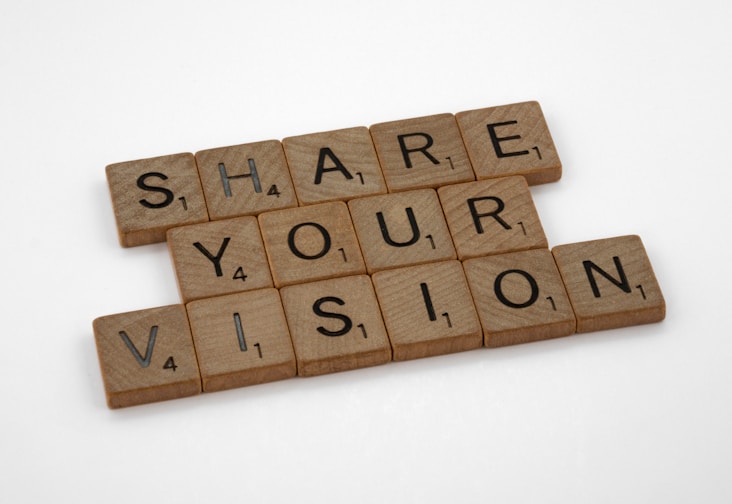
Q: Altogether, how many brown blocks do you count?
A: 15